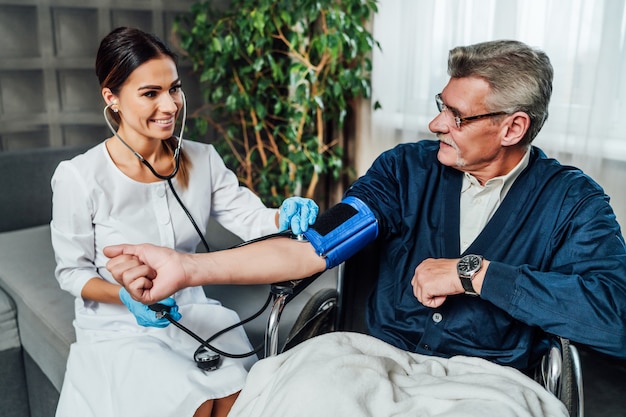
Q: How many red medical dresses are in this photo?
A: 0